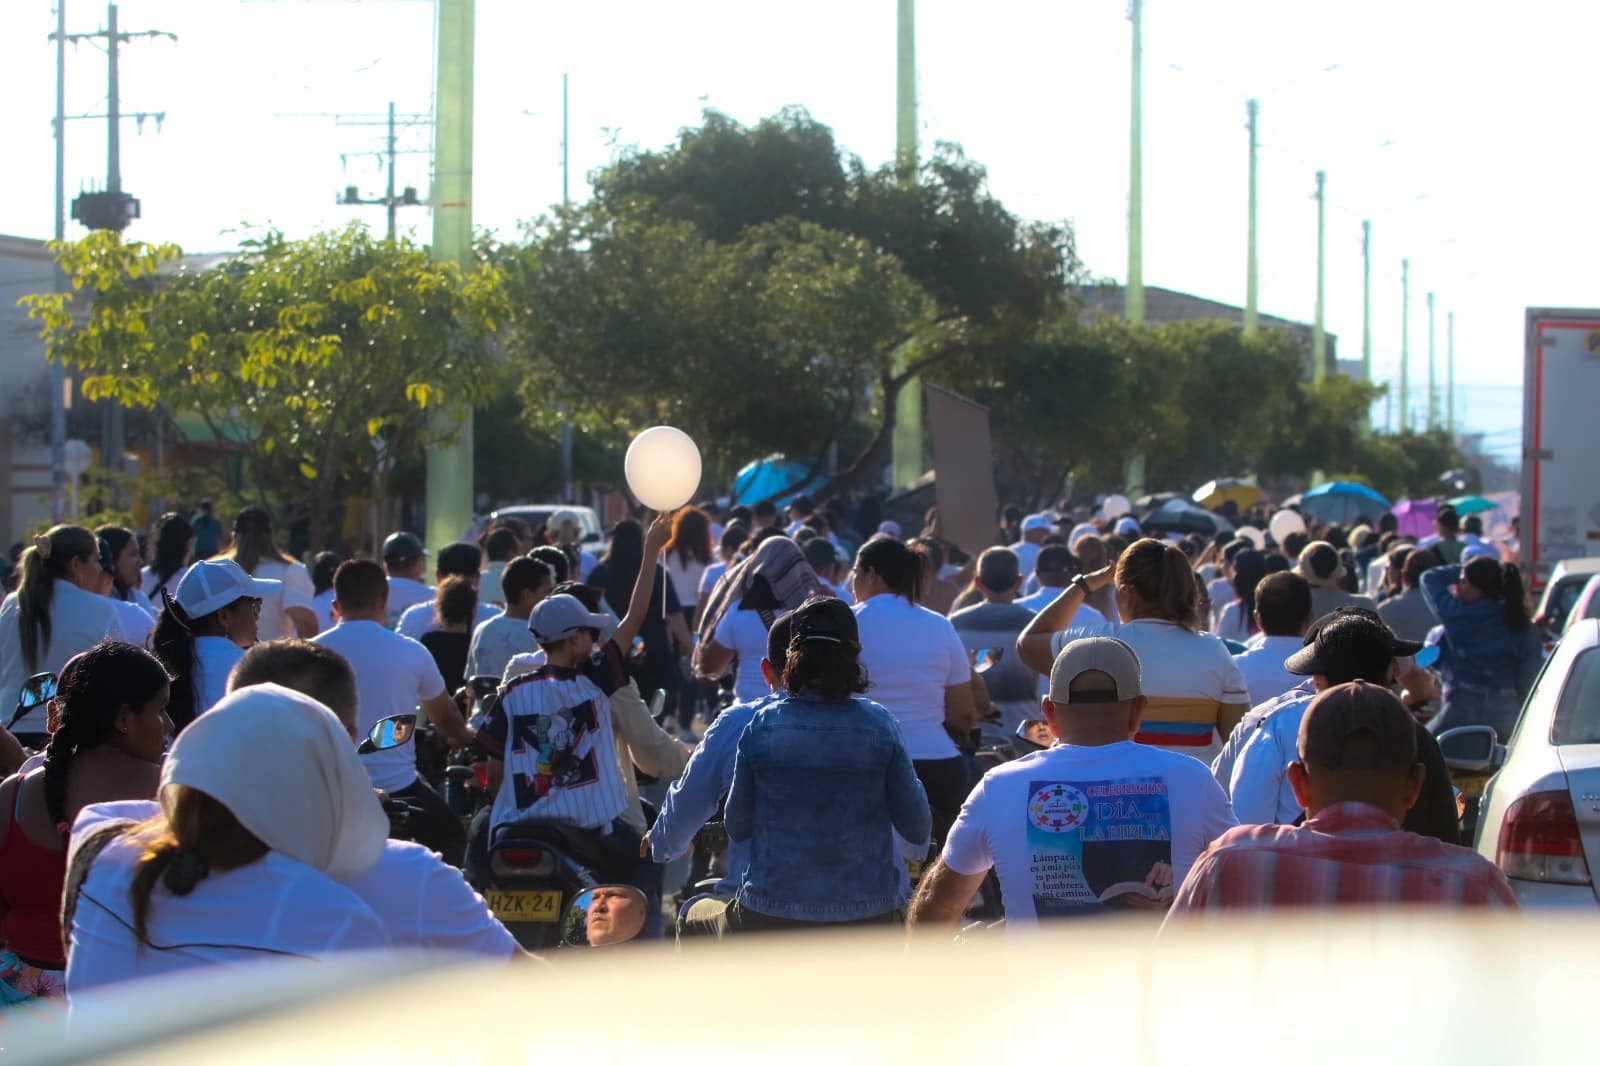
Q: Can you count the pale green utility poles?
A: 9